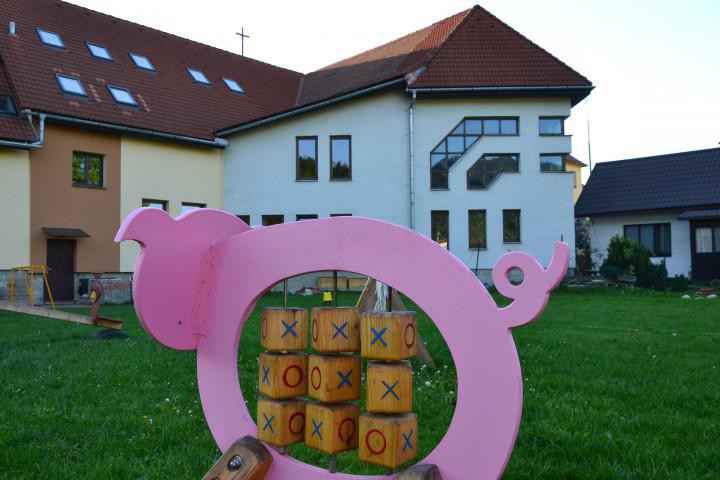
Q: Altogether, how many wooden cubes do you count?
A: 9